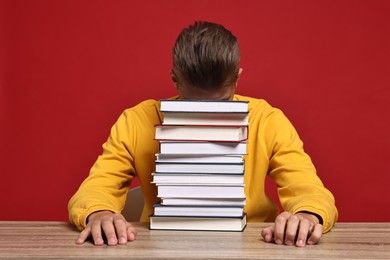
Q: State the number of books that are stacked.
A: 11